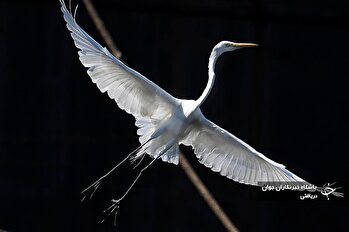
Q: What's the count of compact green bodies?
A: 0